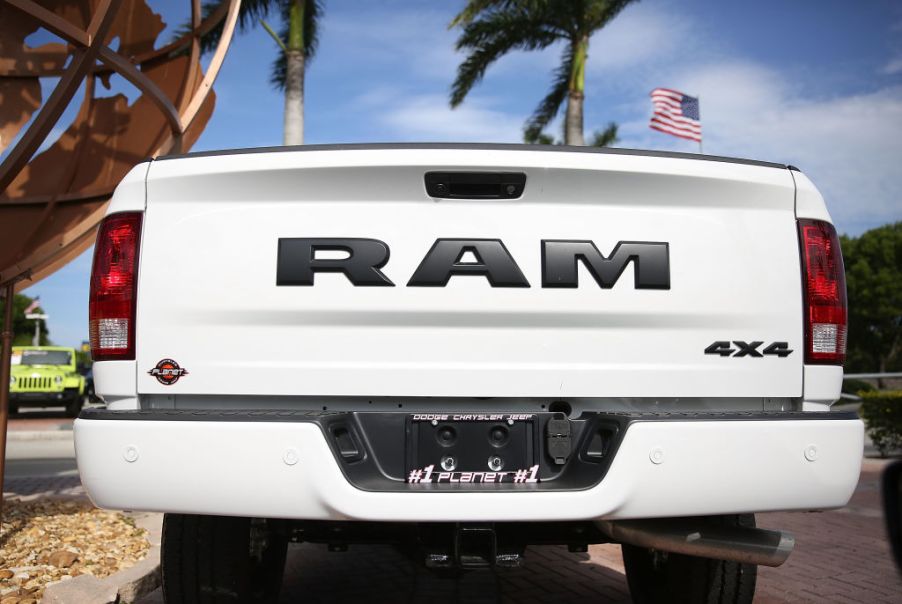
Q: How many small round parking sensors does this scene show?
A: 4